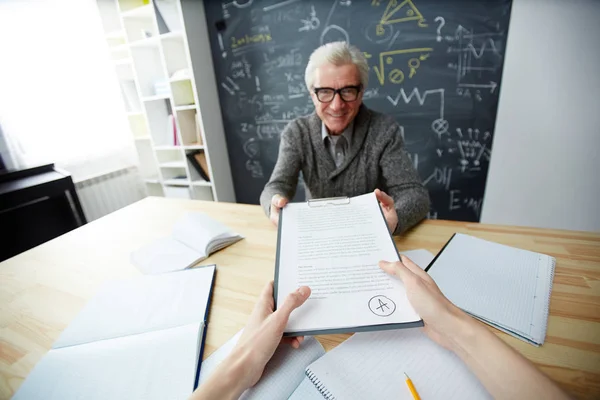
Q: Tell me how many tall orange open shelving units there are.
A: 0